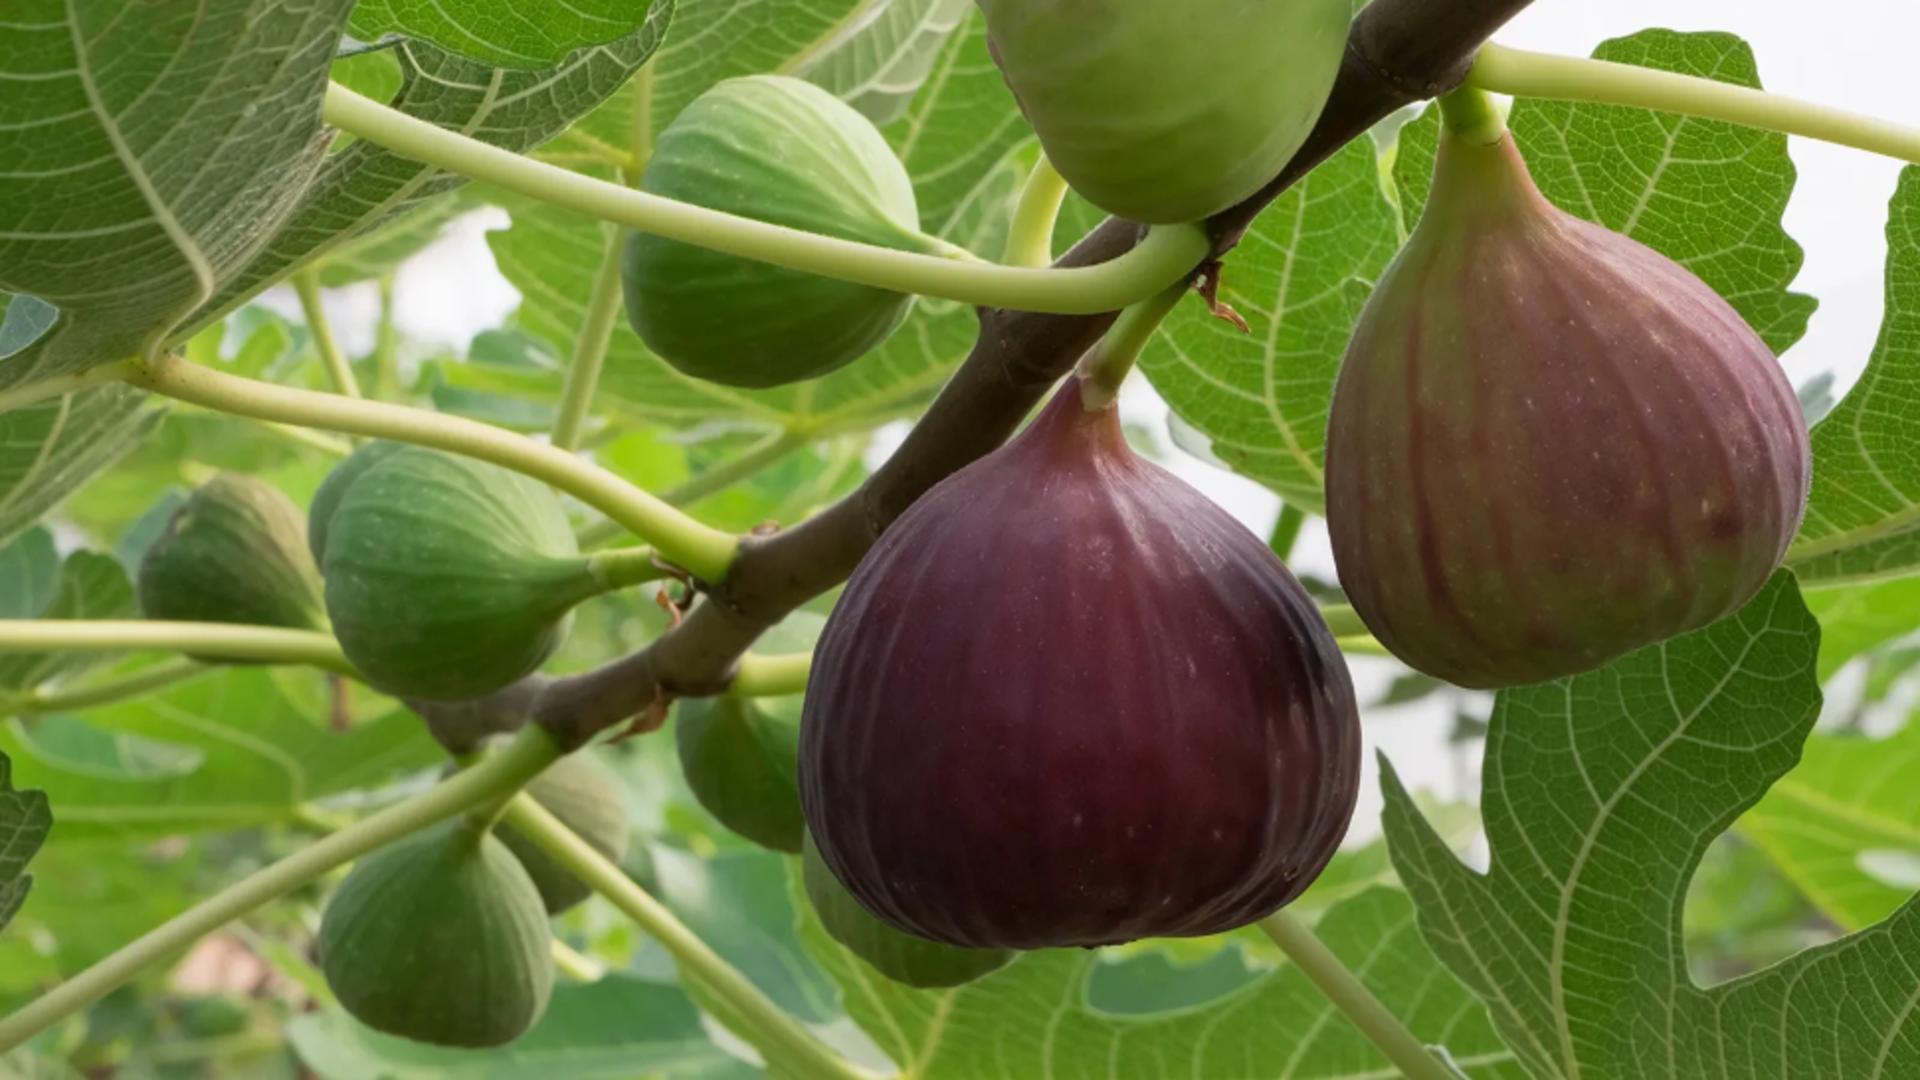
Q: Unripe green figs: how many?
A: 9